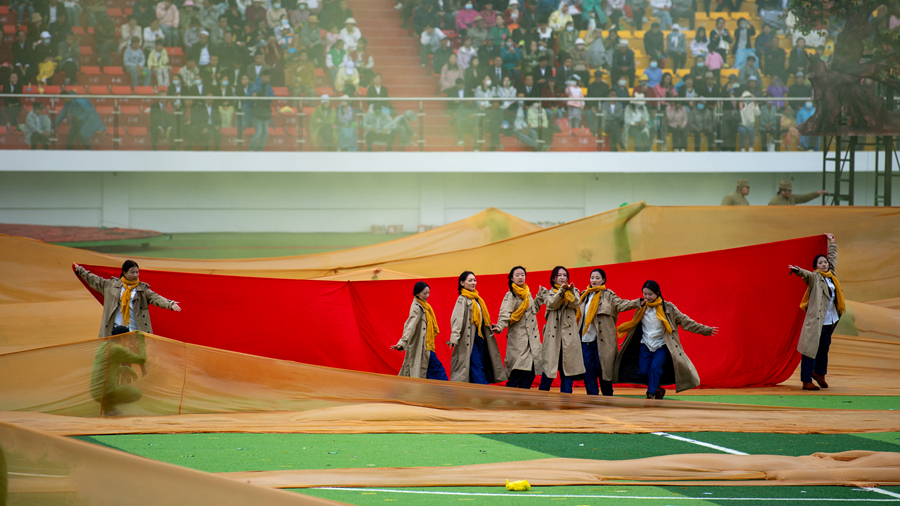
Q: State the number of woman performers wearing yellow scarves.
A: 8